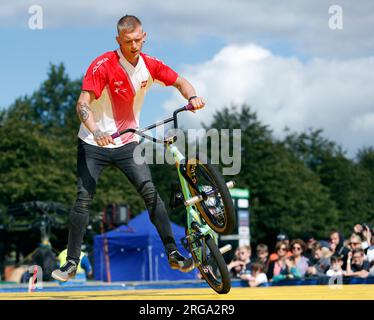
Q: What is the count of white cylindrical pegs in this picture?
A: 3